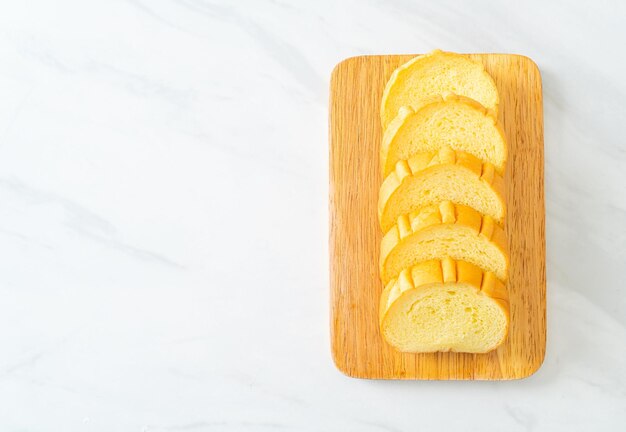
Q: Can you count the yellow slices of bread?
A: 5